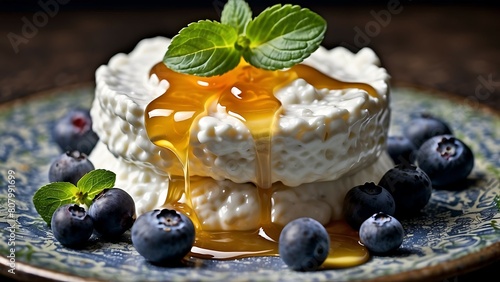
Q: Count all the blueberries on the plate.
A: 12